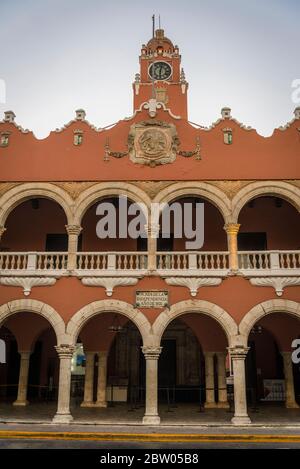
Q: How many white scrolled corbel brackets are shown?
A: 4